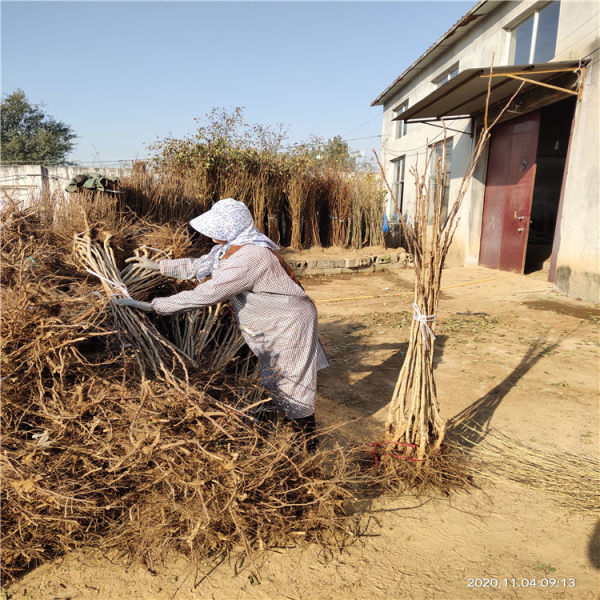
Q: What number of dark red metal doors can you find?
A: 1